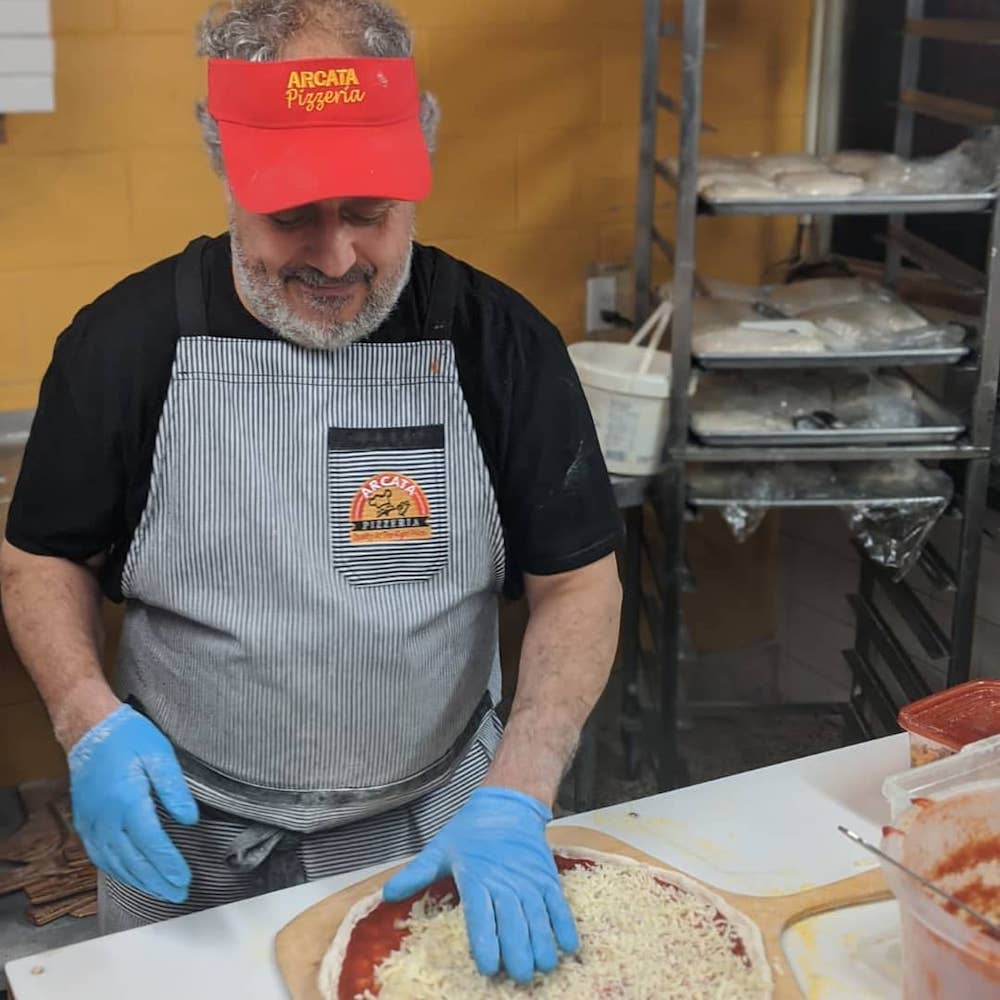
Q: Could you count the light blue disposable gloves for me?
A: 2